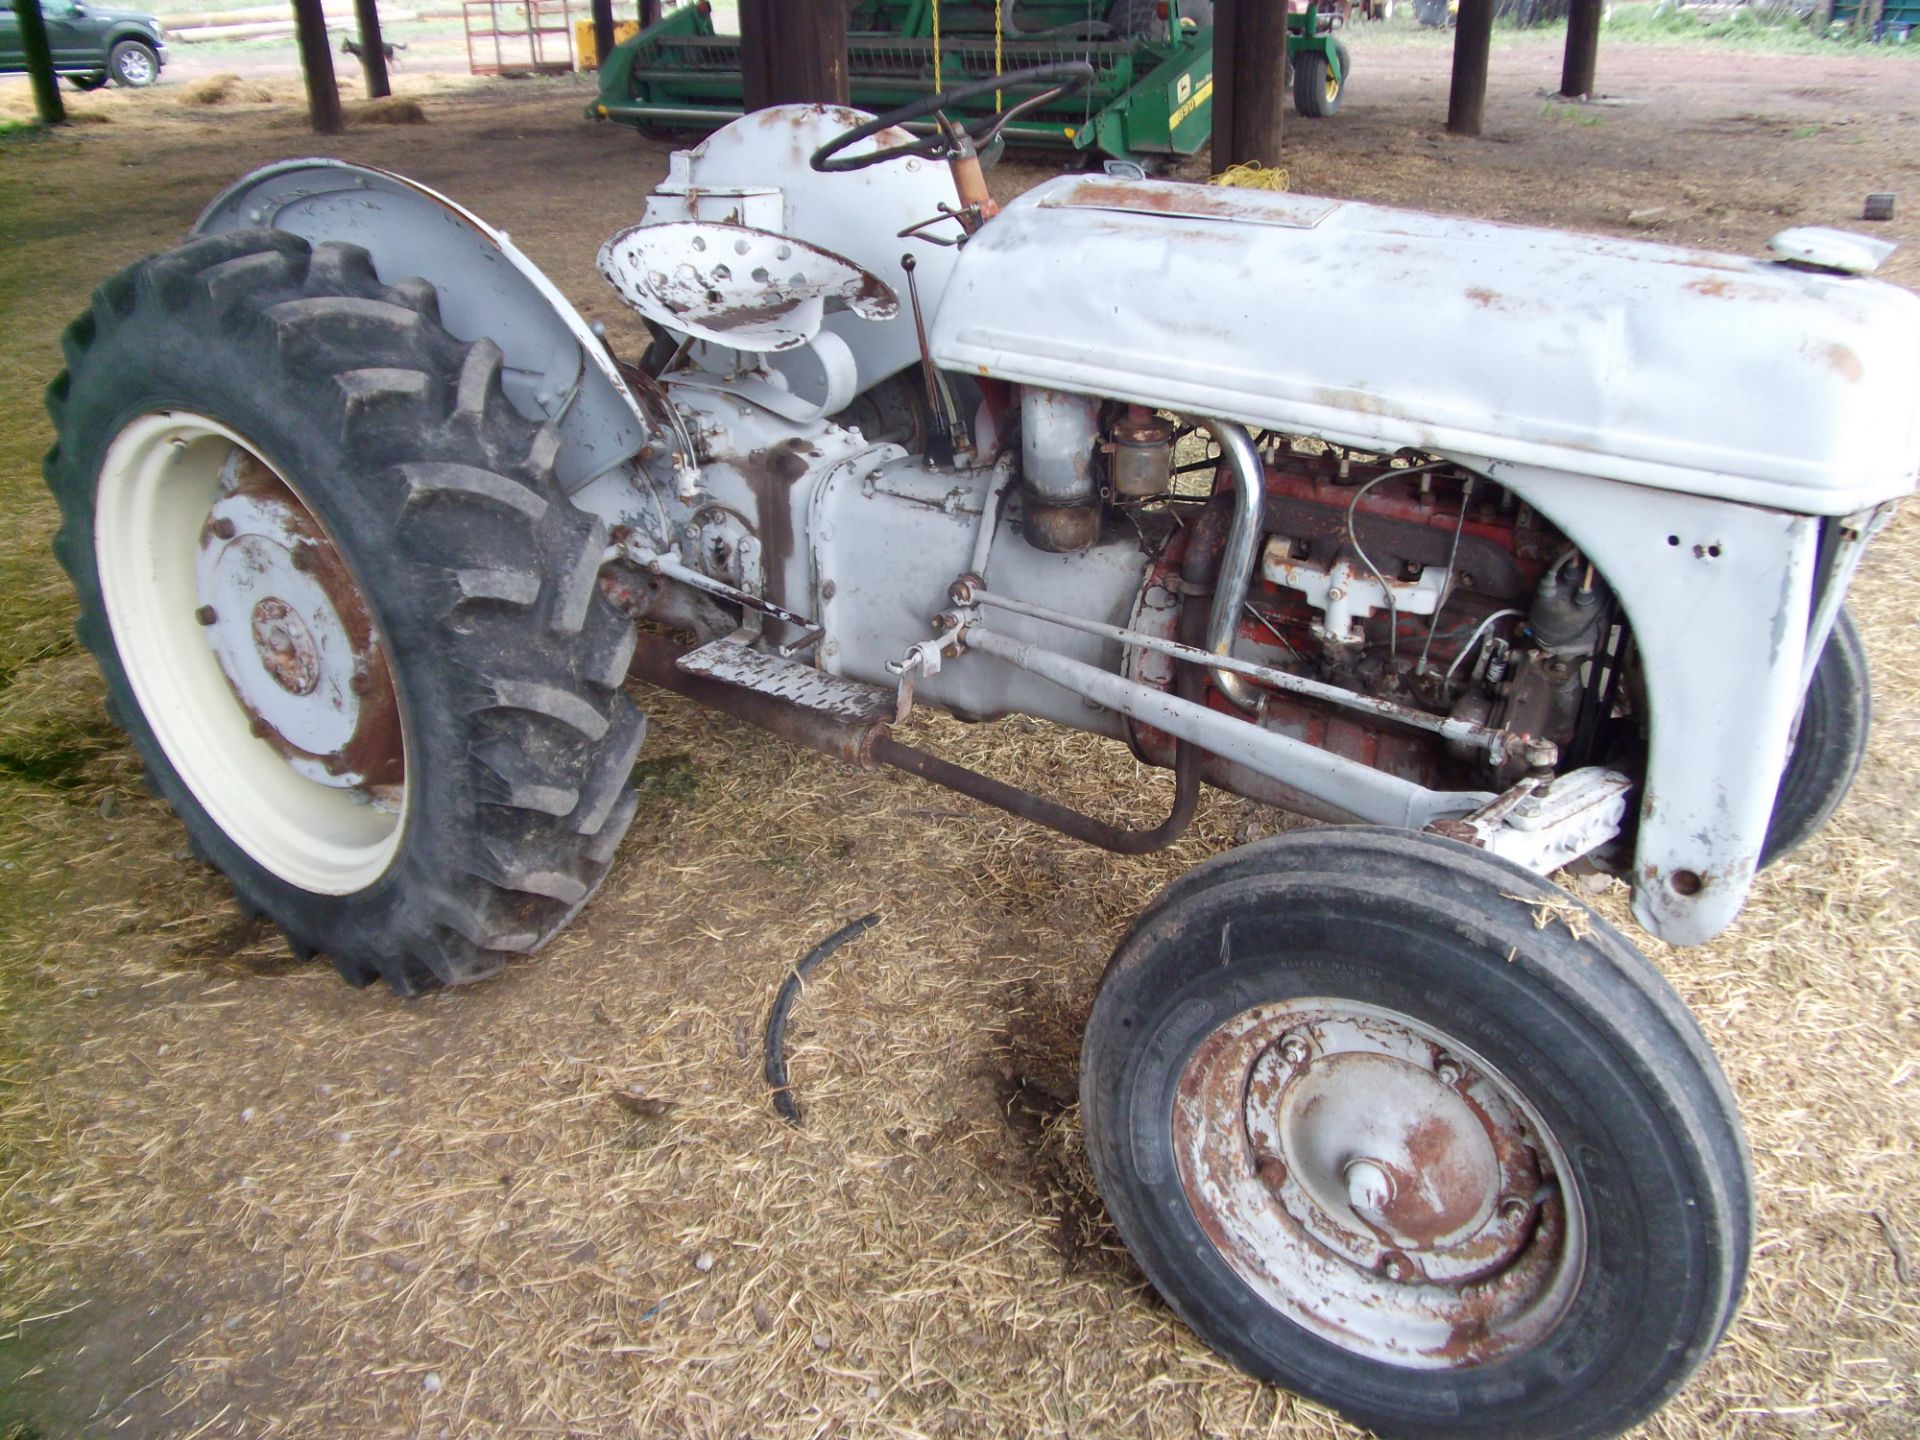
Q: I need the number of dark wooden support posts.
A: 9